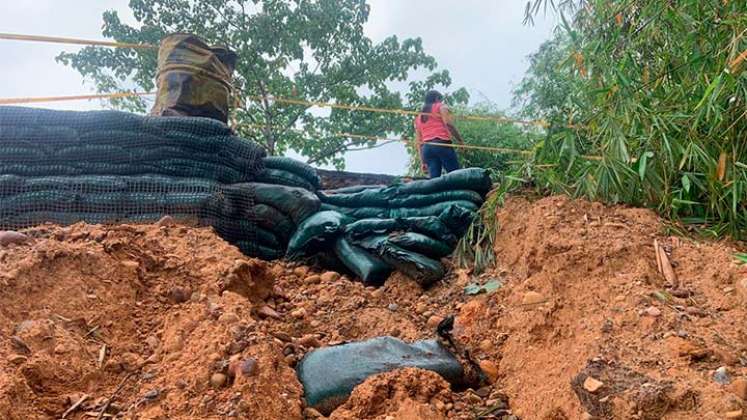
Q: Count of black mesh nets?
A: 1